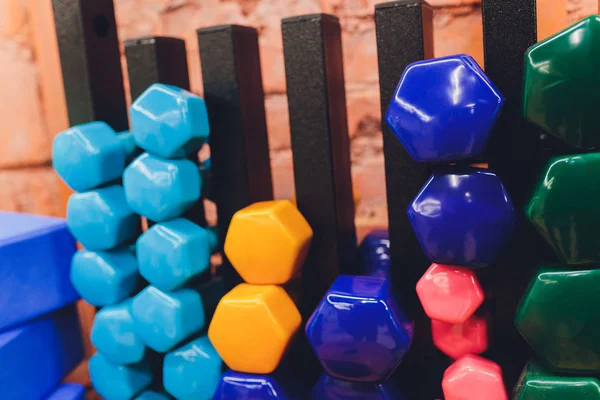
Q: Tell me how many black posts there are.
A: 6